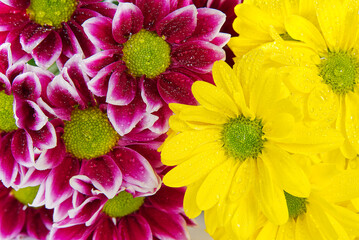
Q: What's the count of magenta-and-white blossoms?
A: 6